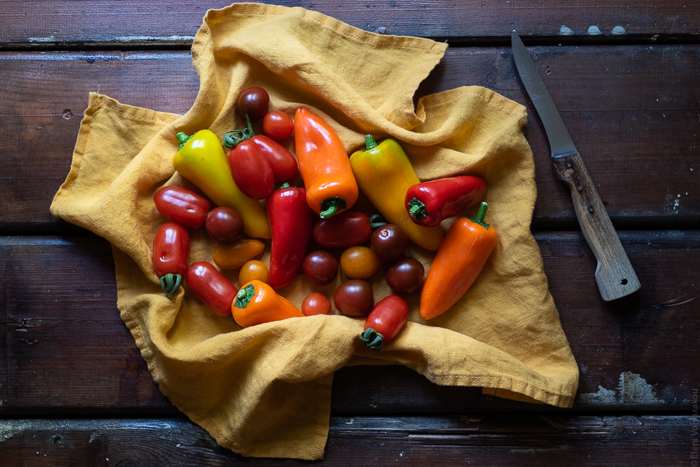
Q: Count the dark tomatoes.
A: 6